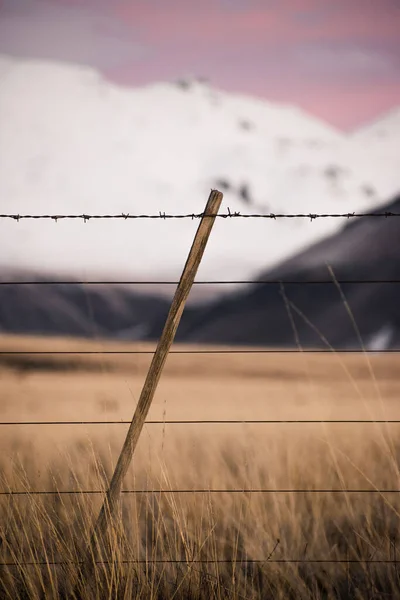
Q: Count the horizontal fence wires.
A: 6